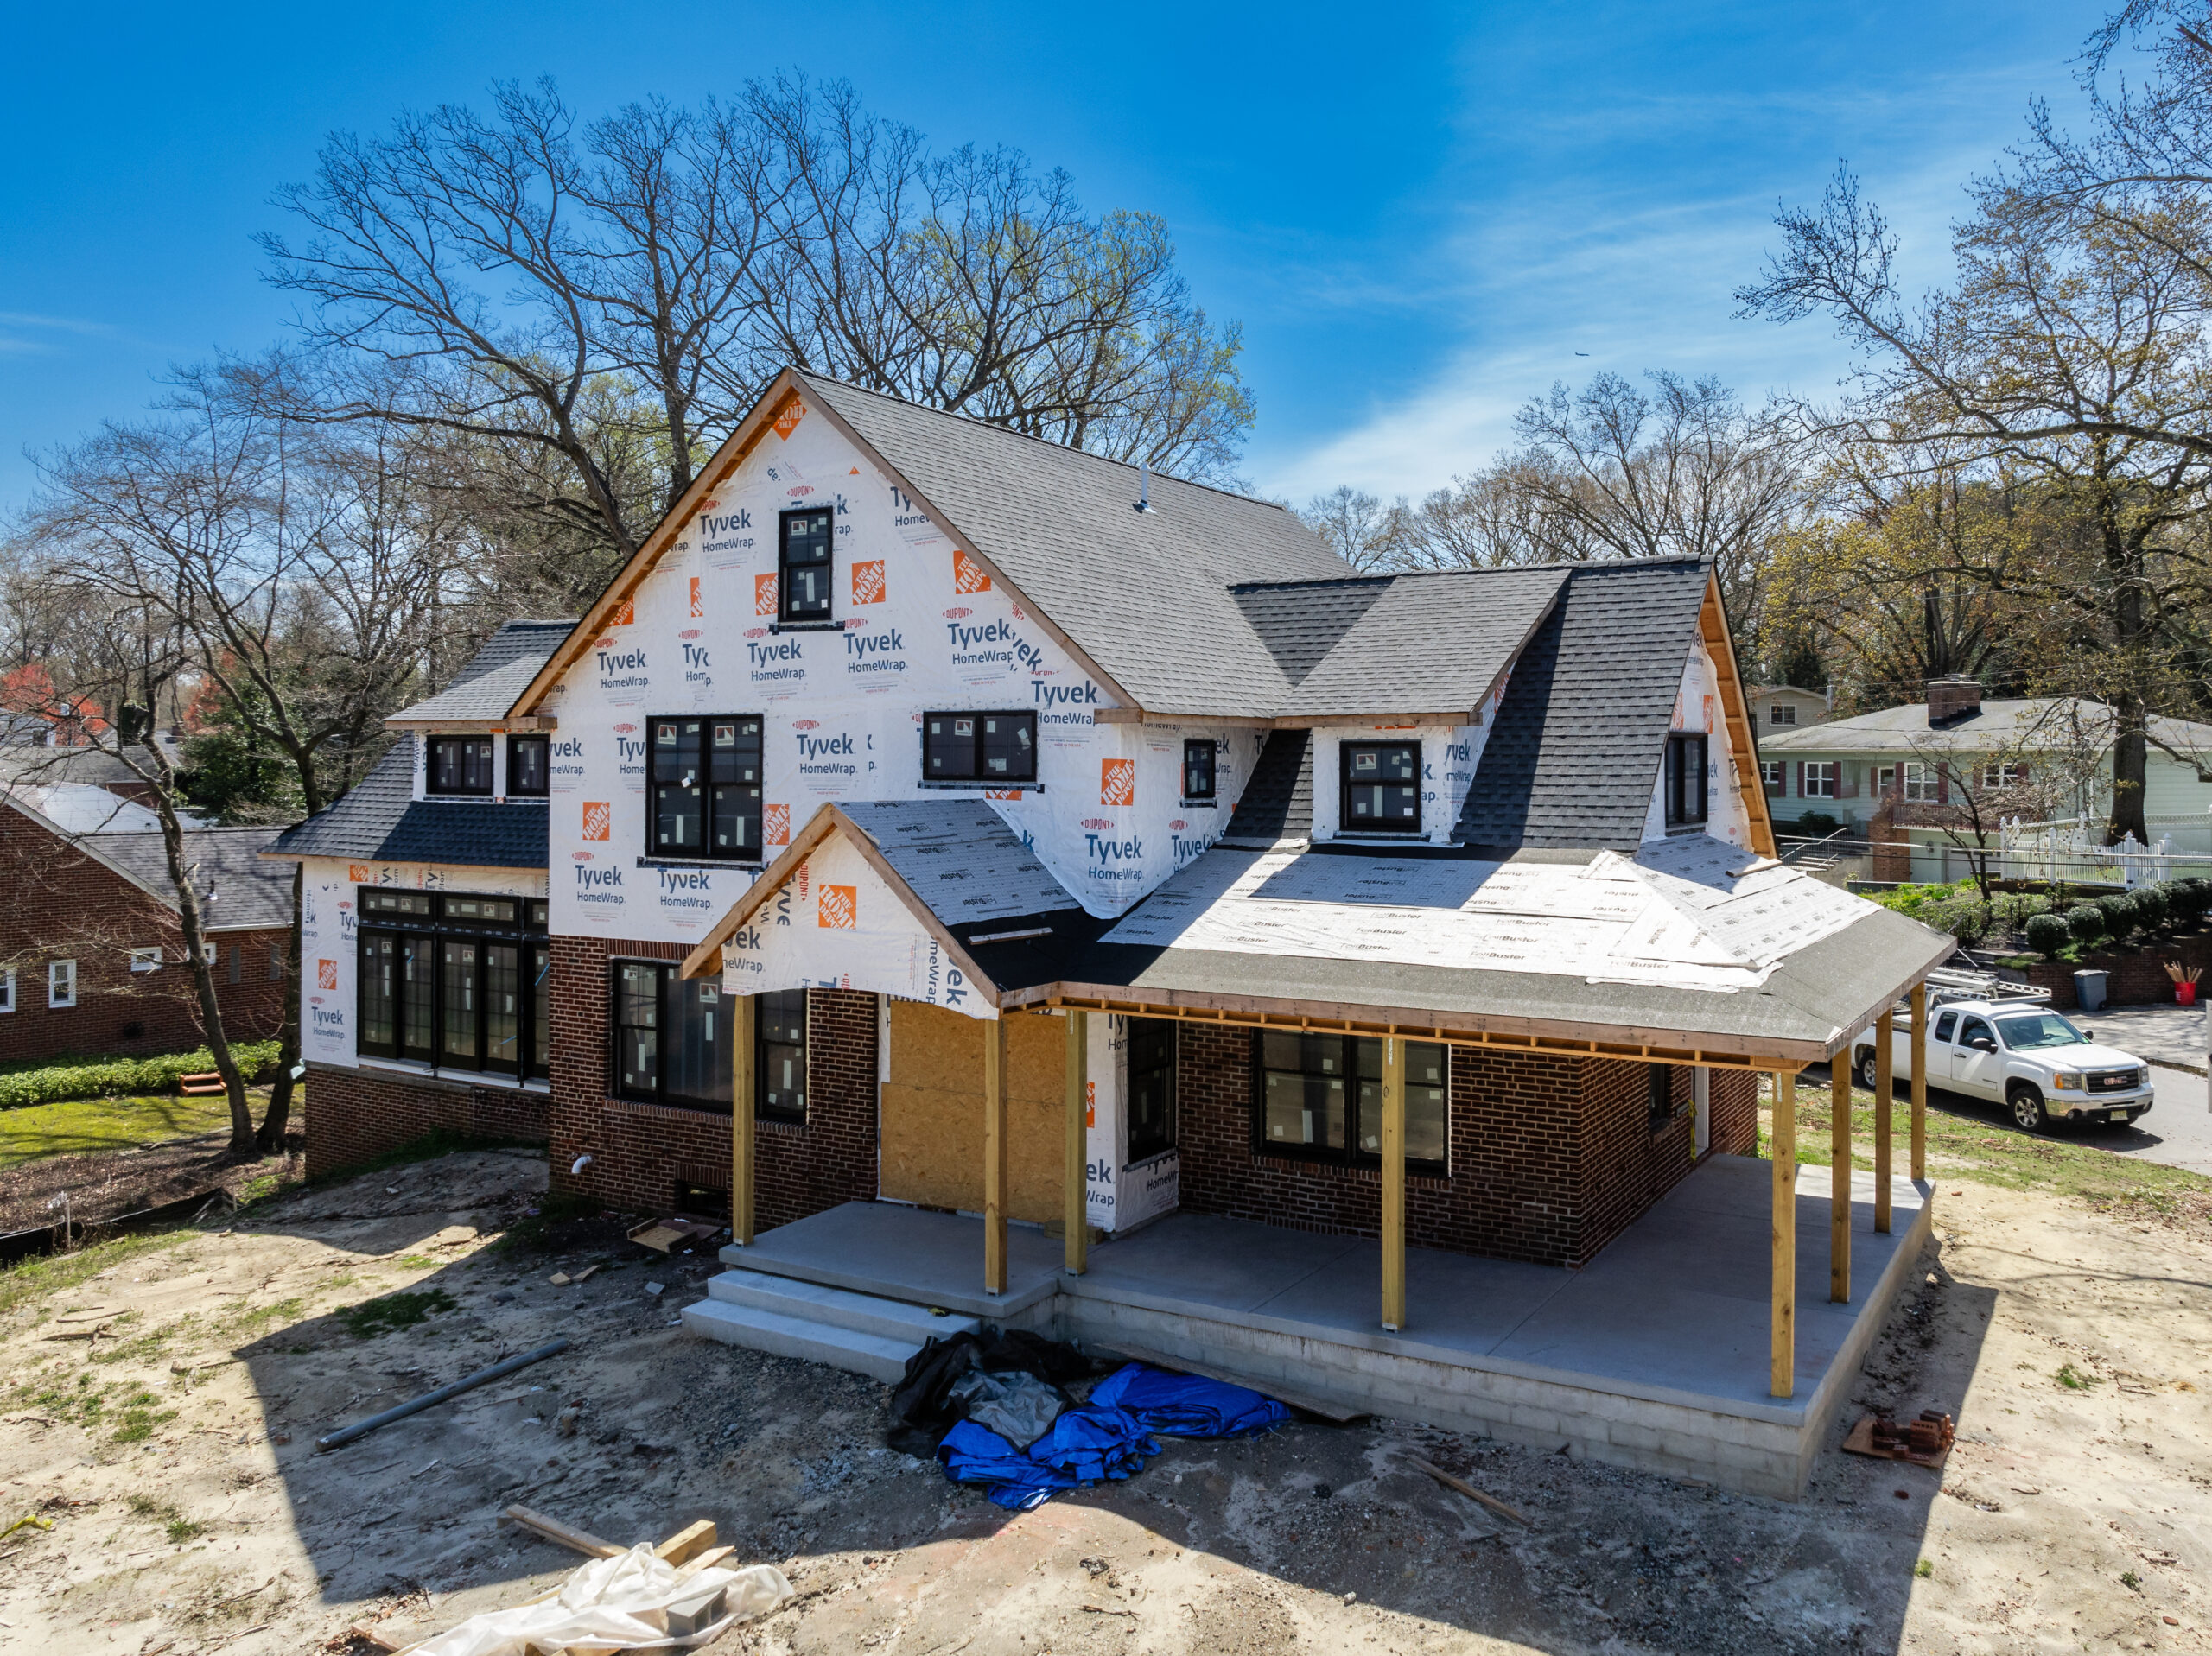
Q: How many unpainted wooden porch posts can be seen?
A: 8